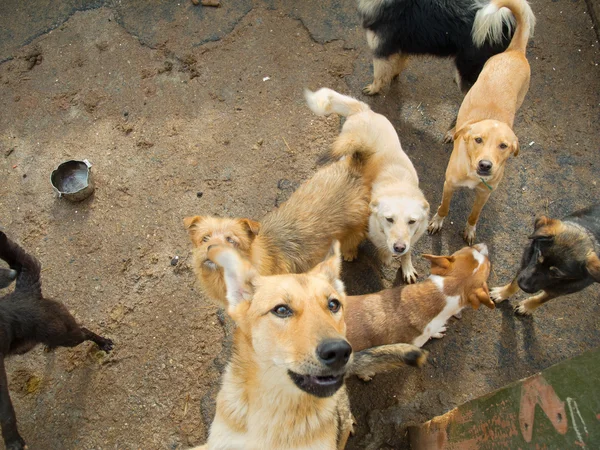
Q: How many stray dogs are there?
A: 8